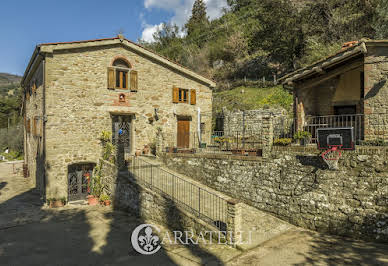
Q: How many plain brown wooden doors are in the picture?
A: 1